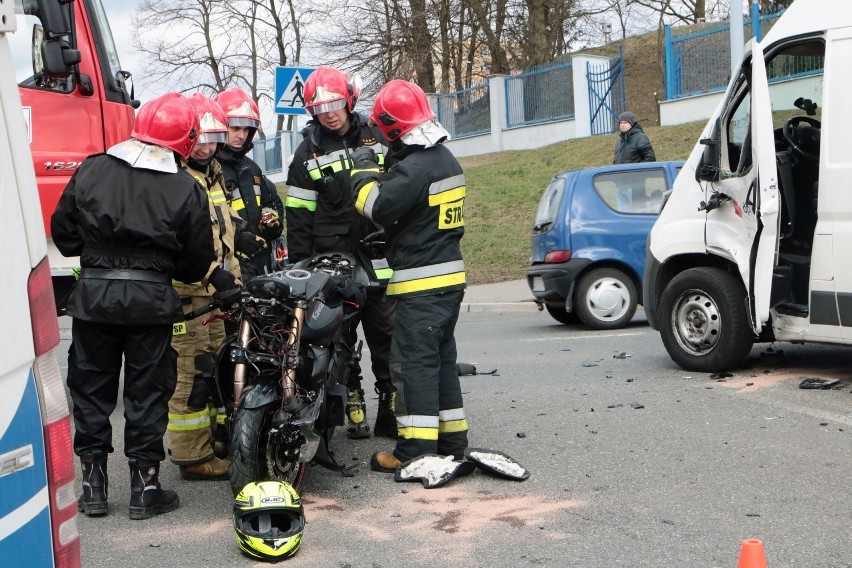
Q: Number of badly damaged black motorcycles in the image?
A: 1